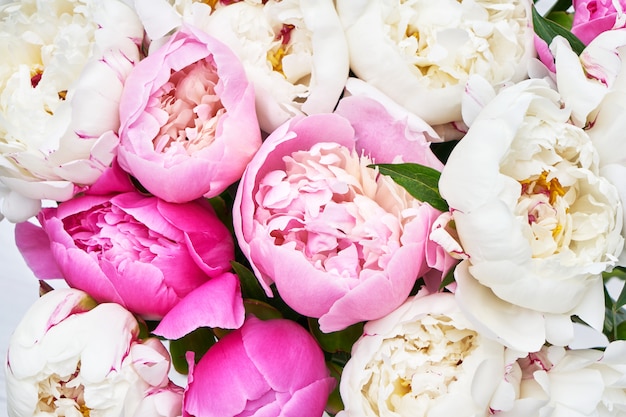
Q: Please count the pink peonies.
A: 5